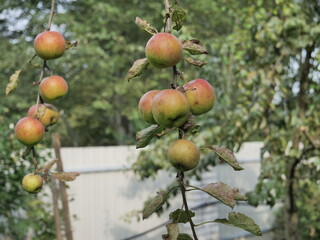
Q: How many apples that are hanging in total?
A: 10